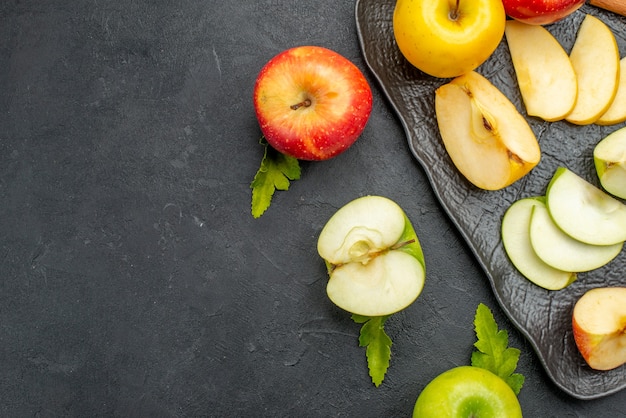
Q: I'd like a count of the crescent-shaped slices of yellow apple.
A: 3